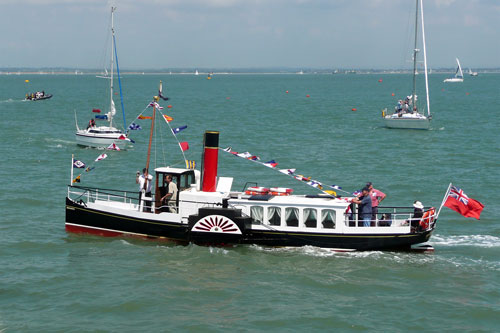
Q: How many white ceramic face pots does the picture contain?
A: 0